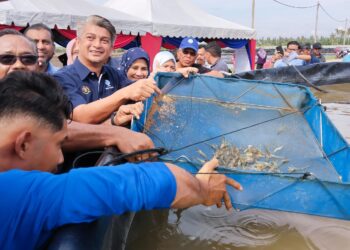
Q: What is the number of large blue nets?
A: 1